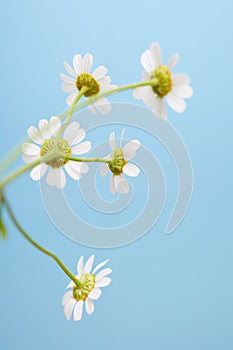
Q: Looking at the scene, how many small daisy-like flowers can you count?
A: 5